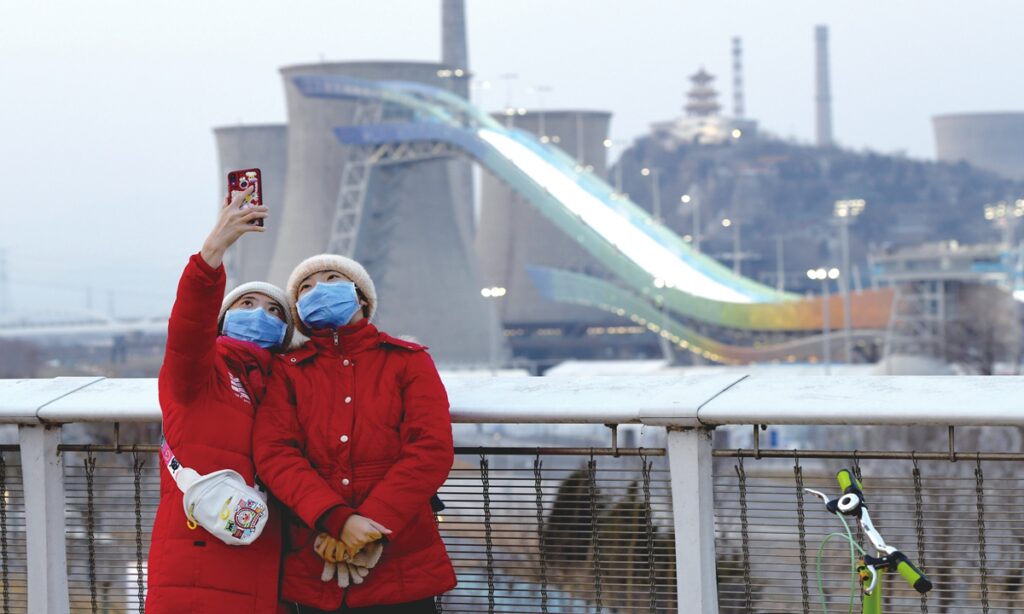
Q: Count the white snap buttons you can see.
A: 4